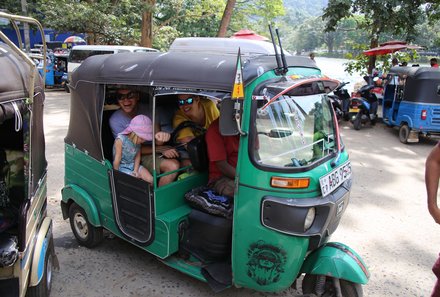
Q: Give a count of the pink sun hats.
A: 1